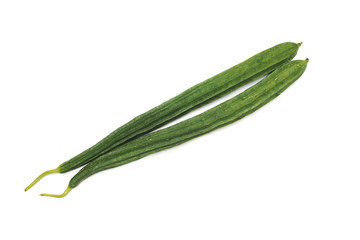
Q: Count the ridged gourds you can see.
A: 2